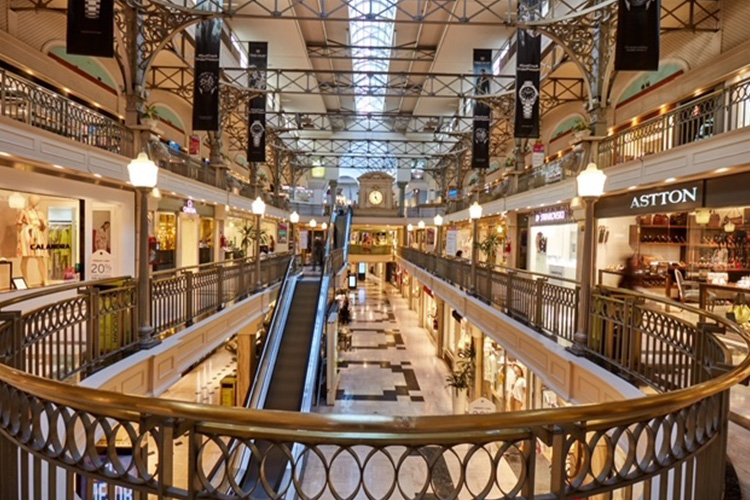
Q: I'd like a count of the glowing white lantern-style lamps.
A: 10